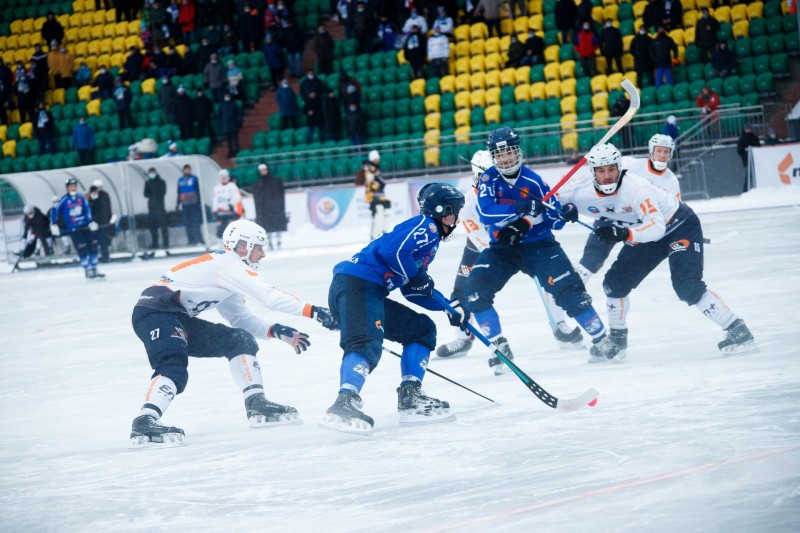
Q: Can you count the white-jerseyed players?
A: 5